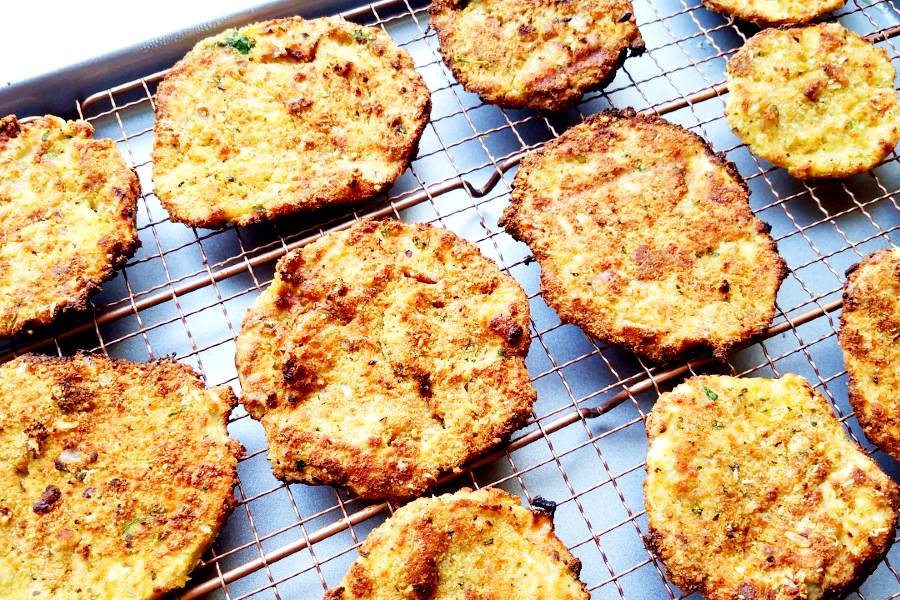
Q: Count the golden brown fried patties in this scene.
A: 11